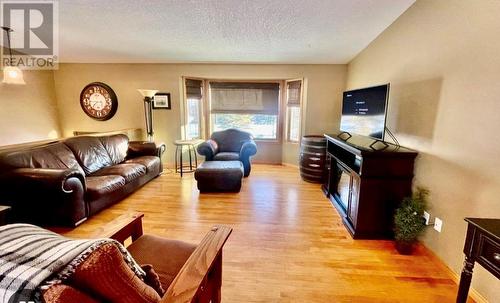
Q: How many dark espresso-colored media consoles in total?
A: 1